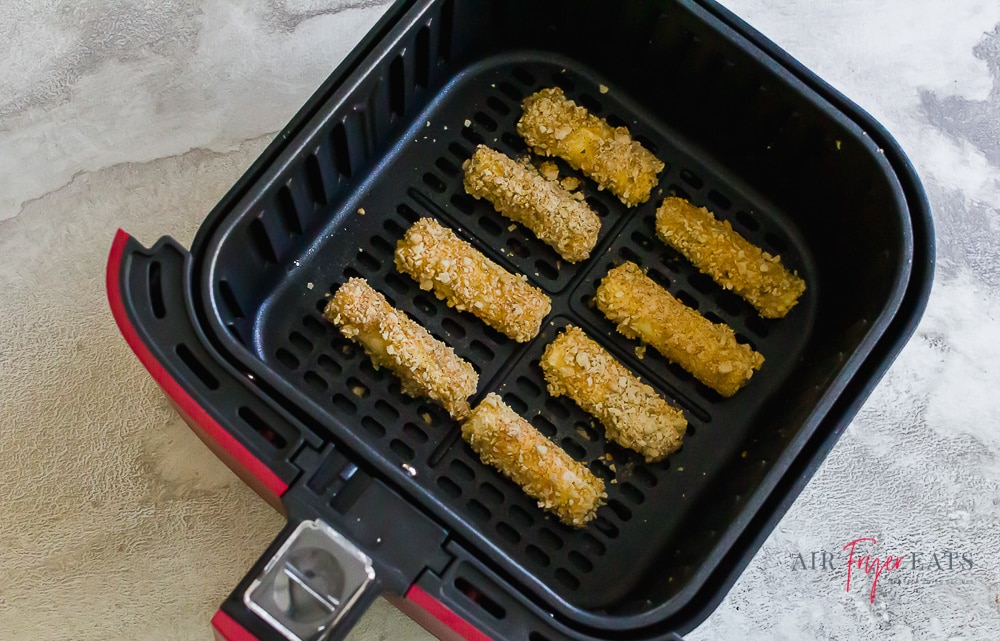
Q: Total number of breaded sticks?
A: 8